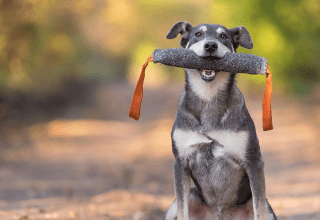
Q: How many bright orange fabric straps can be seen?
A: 2